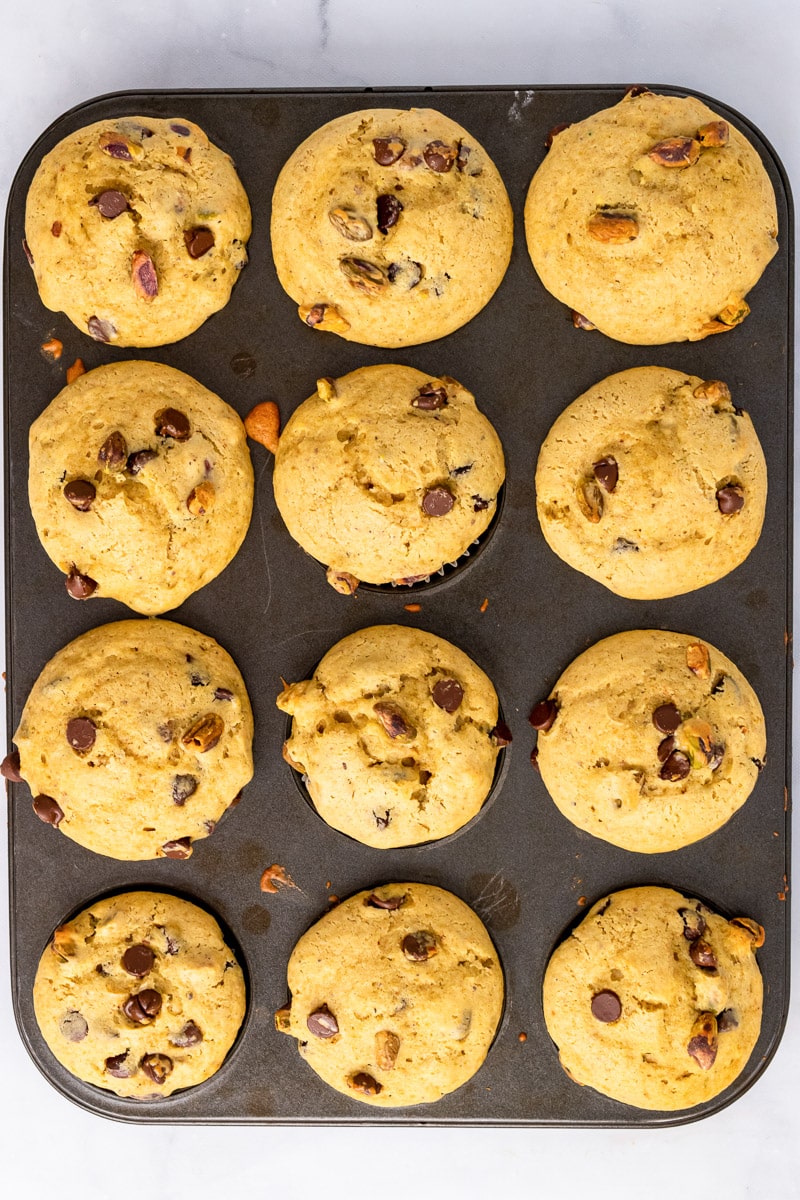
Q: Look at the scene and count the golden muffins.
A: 12